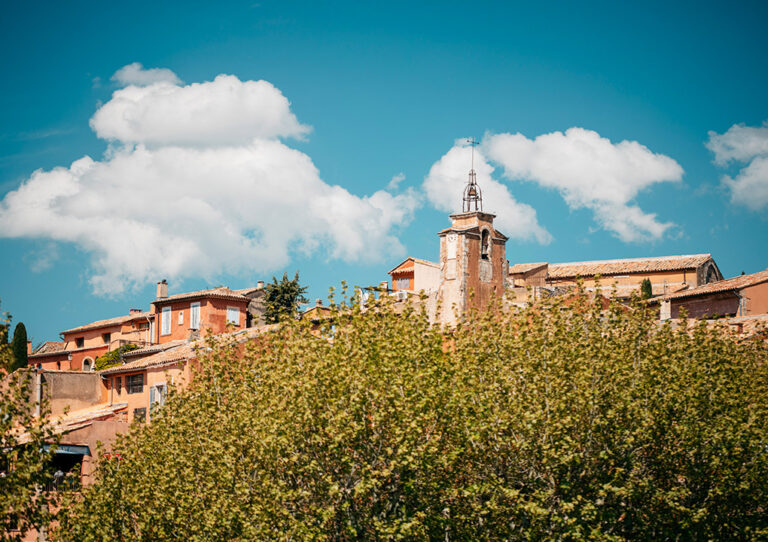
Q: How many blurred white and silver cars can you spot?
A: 0